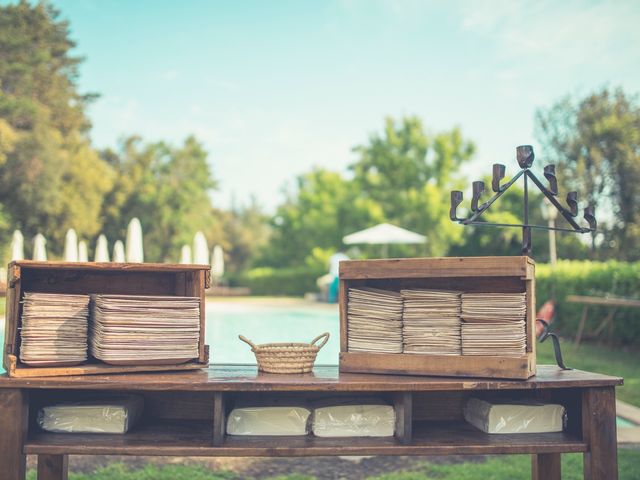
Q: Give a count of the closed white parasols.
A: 10